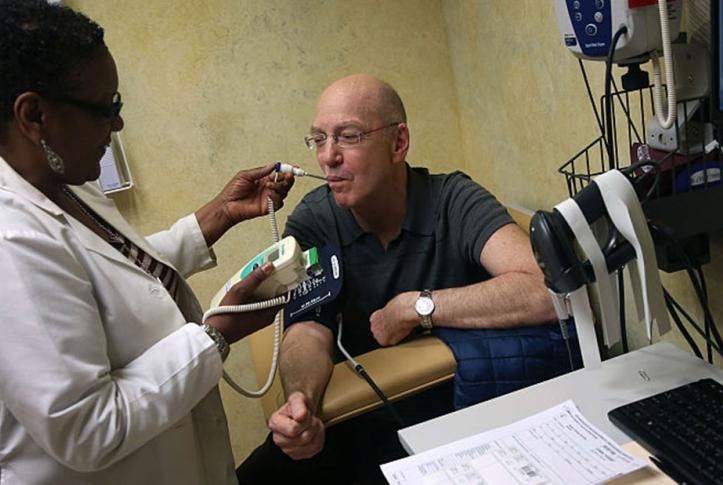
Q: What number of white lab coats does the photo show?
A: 1